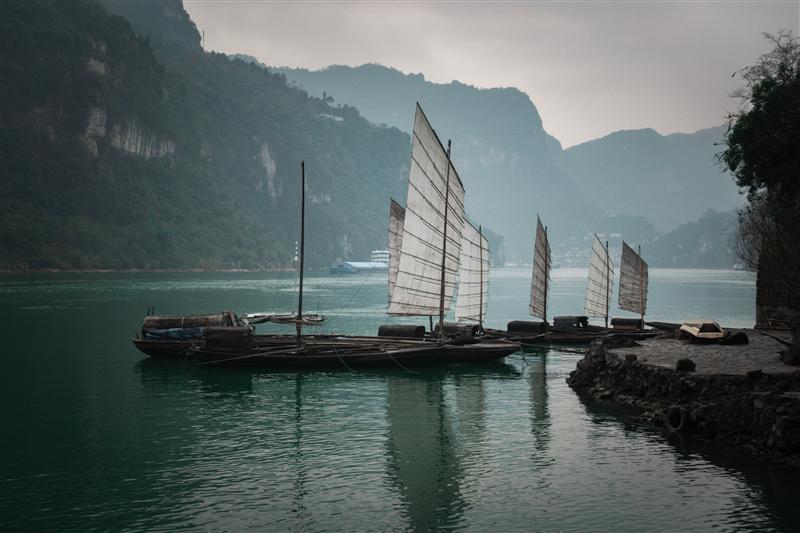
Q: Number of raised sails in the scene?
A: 6